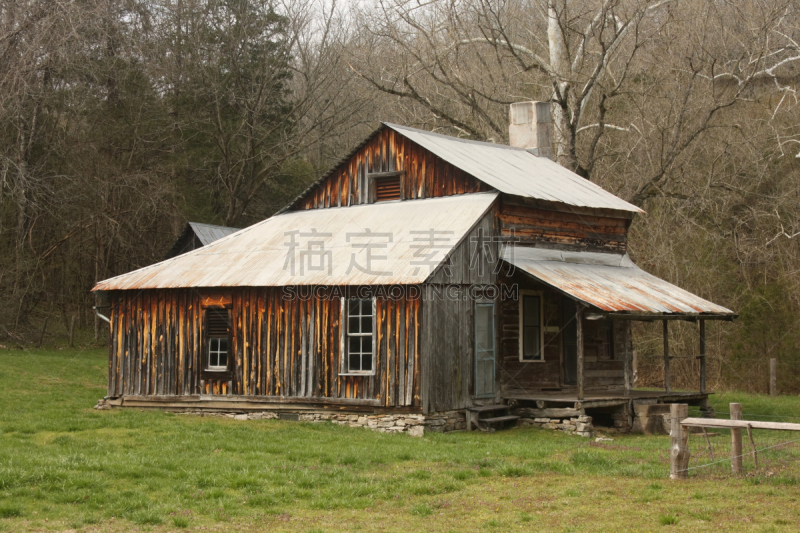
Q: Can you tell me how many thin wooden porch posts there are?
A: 4